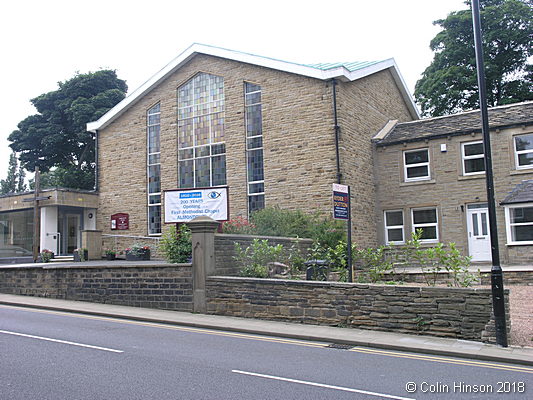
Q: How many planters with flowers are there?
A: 4